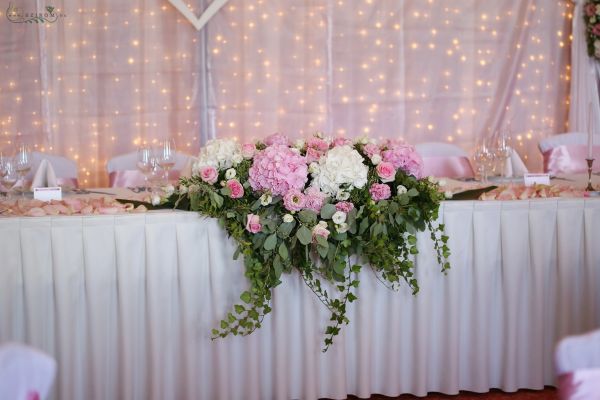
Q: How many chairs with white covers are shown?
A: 6